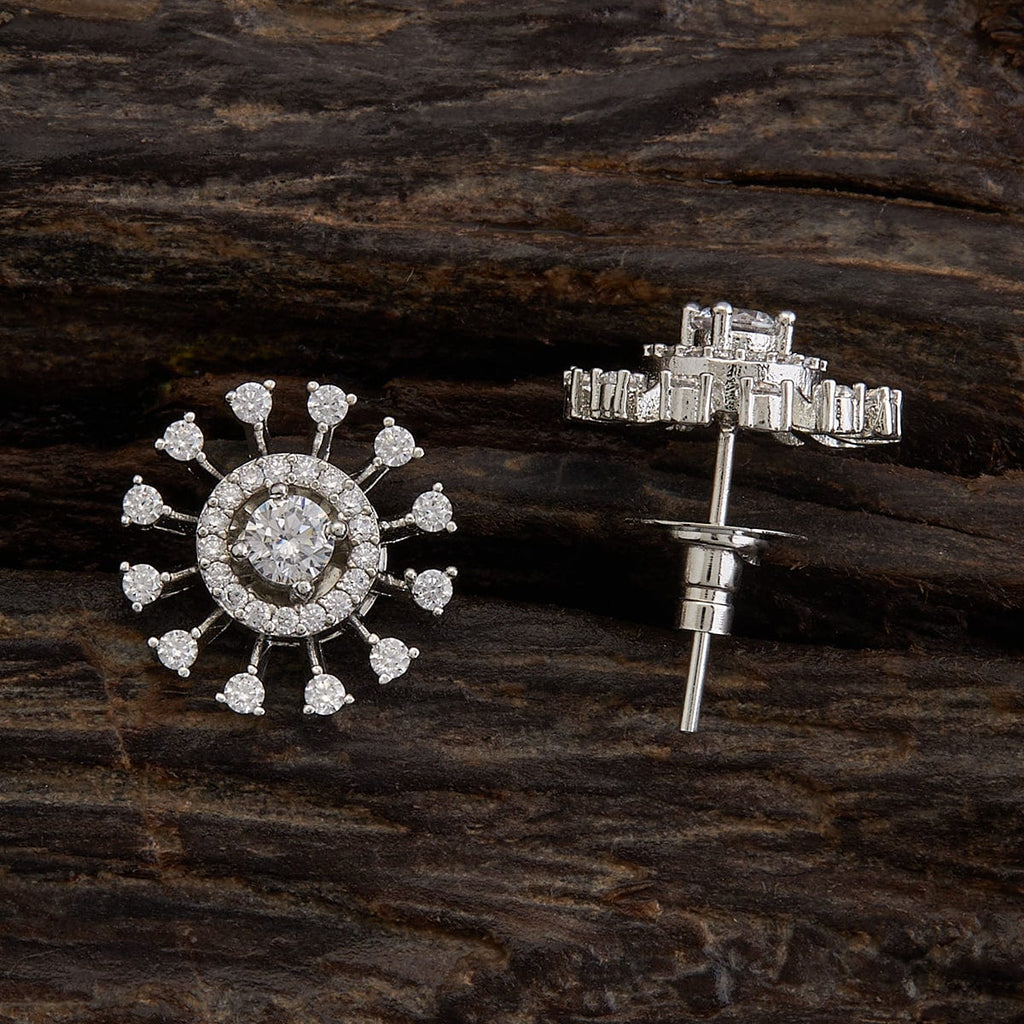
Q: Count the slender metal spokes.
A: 12